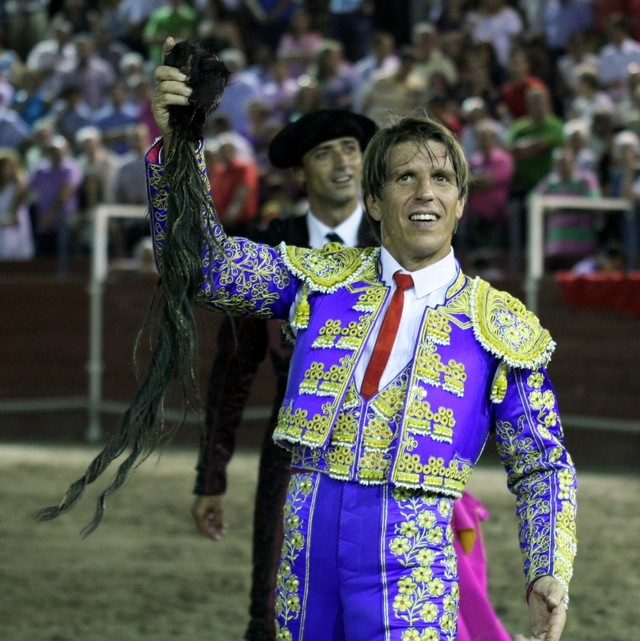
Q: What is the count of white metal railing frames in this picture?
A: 2